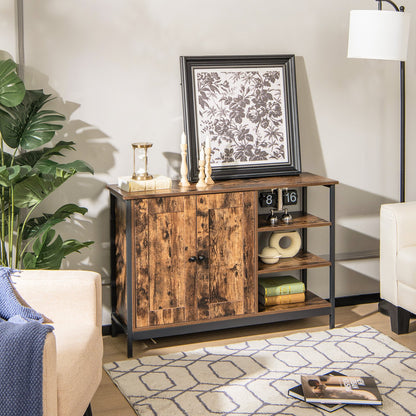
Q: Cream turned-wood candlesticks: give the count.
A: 3